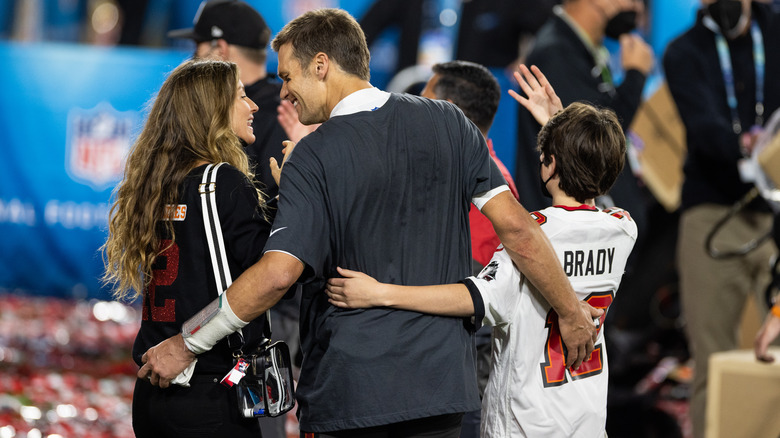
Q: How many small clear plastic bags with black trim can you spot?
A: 1